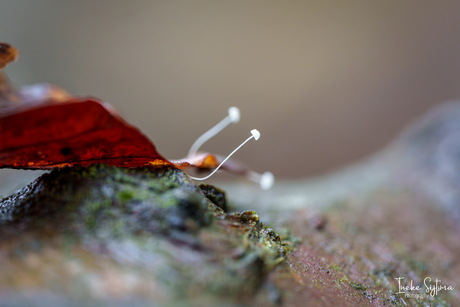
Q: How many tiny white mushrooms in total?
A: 3